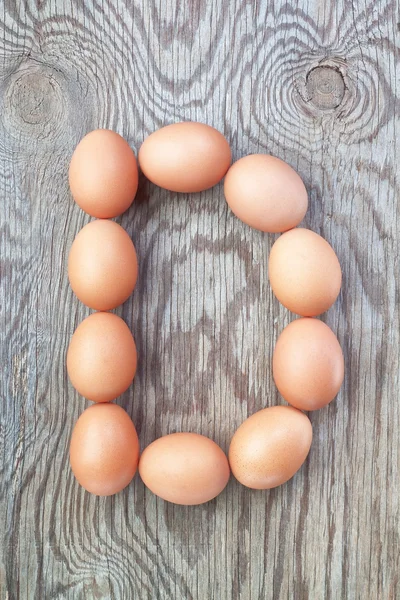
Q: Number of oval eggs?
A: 10